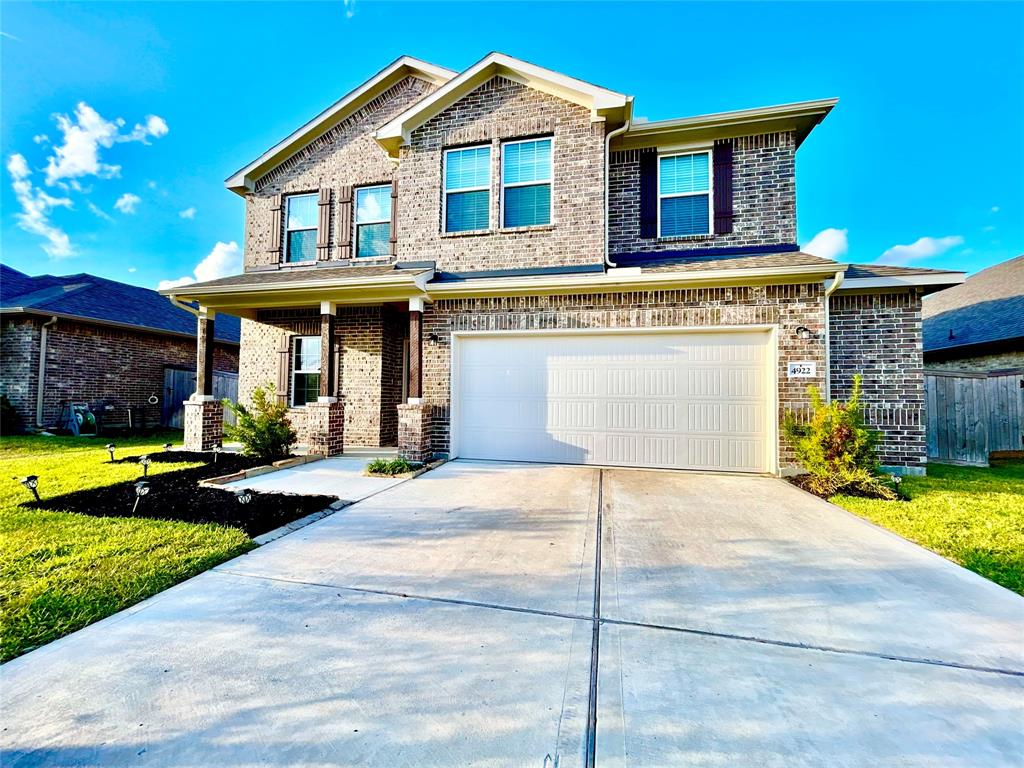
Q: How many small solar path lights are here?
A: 8